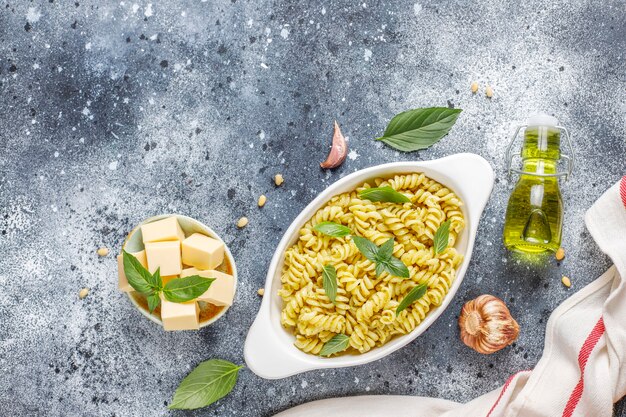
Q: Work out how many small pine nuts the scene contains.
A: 10